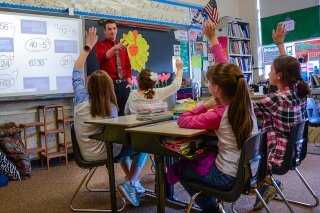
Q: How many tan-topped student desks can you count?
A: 2